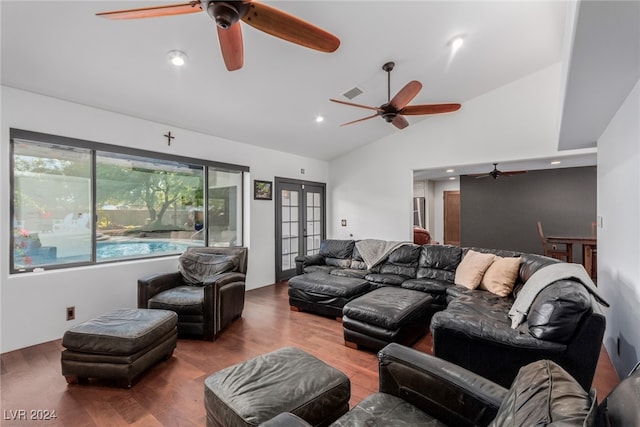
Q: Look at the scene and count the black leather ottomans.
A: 4